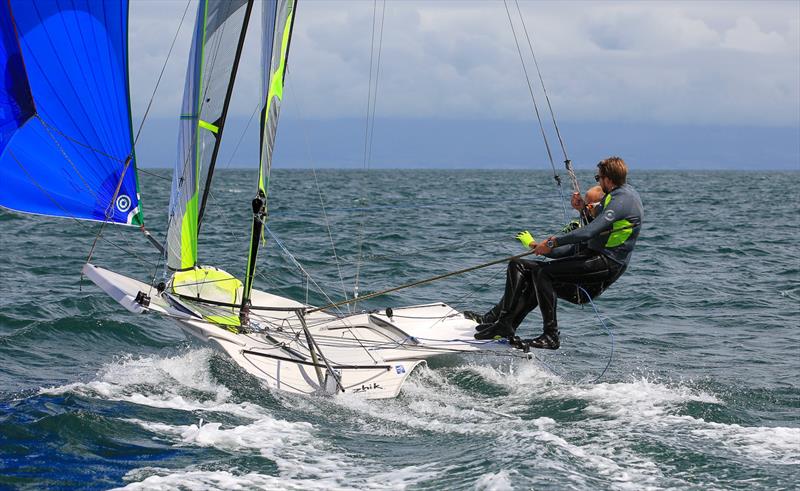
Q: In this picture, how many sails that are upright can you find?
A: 3